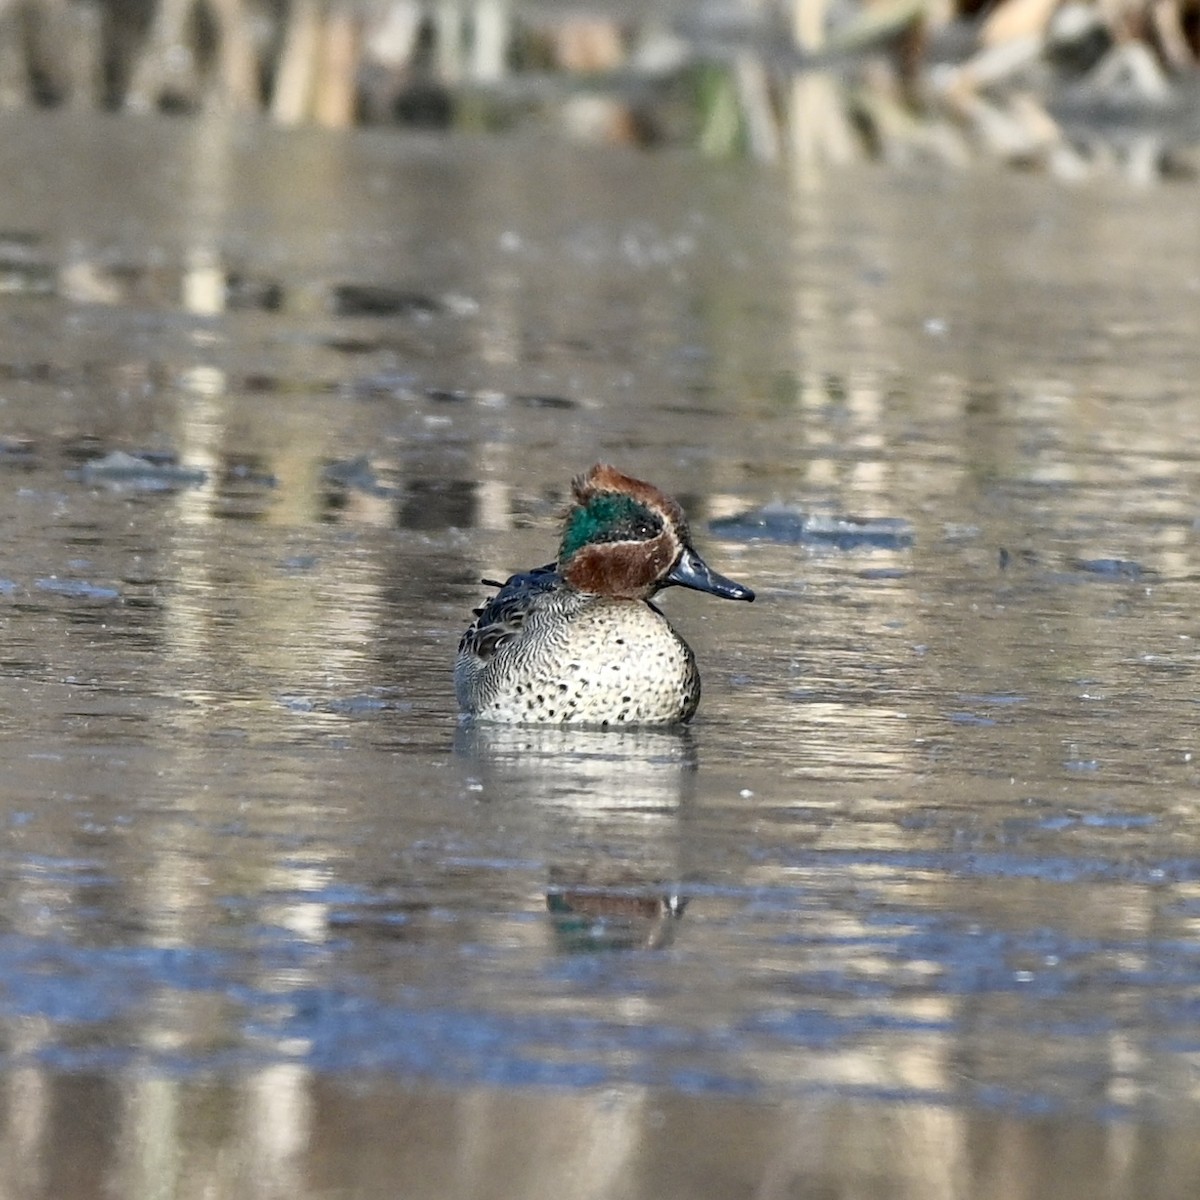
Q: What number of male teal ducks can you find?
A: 1